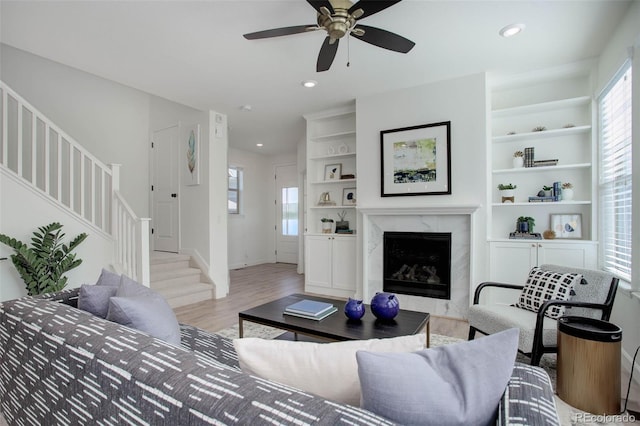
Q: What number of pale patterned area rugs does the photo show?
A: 1